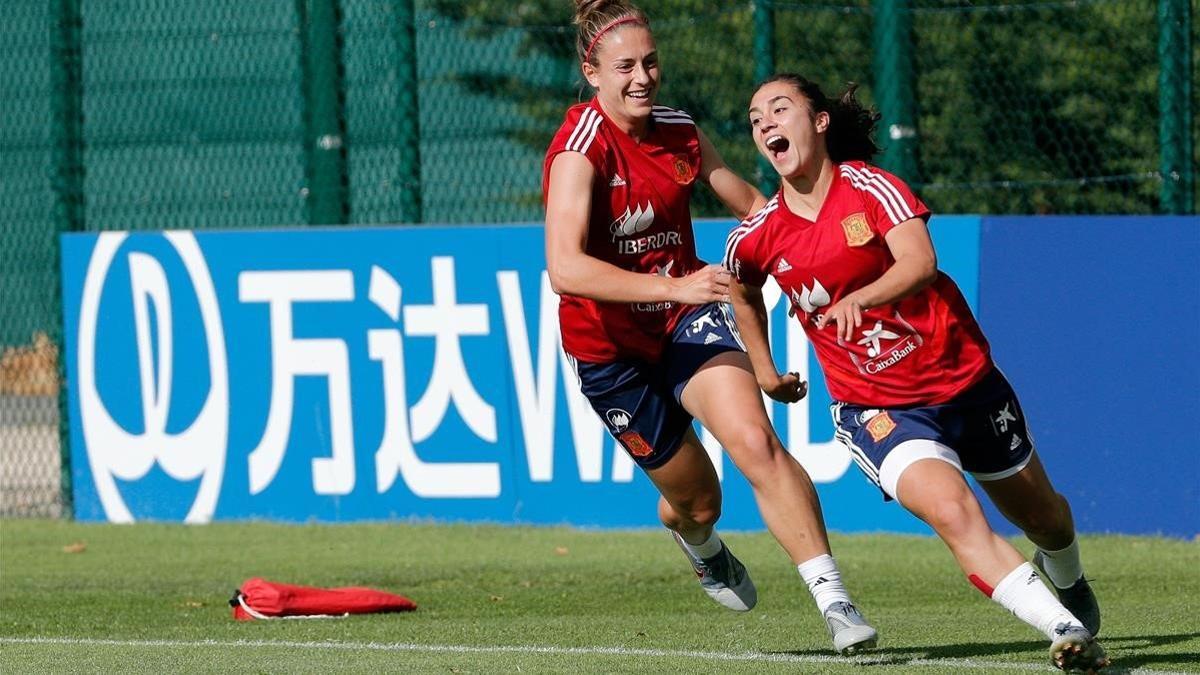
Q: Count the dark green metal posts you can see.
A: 6